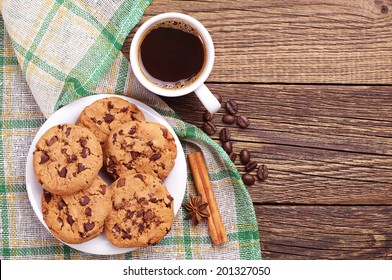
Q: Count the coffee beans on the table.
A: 13